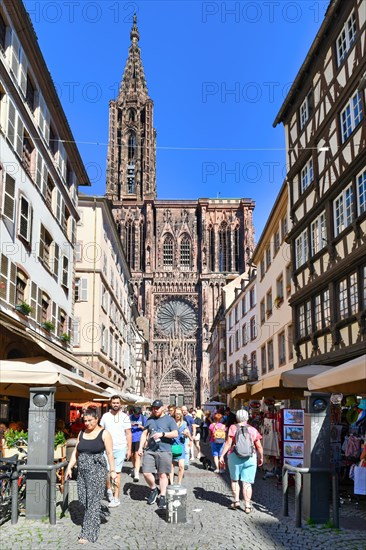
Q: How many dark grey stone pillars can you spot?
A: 2